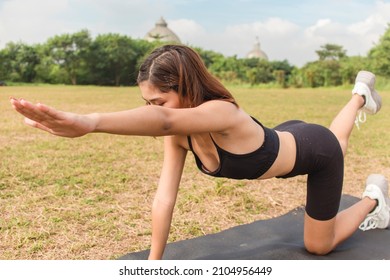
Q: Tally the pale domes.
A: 2